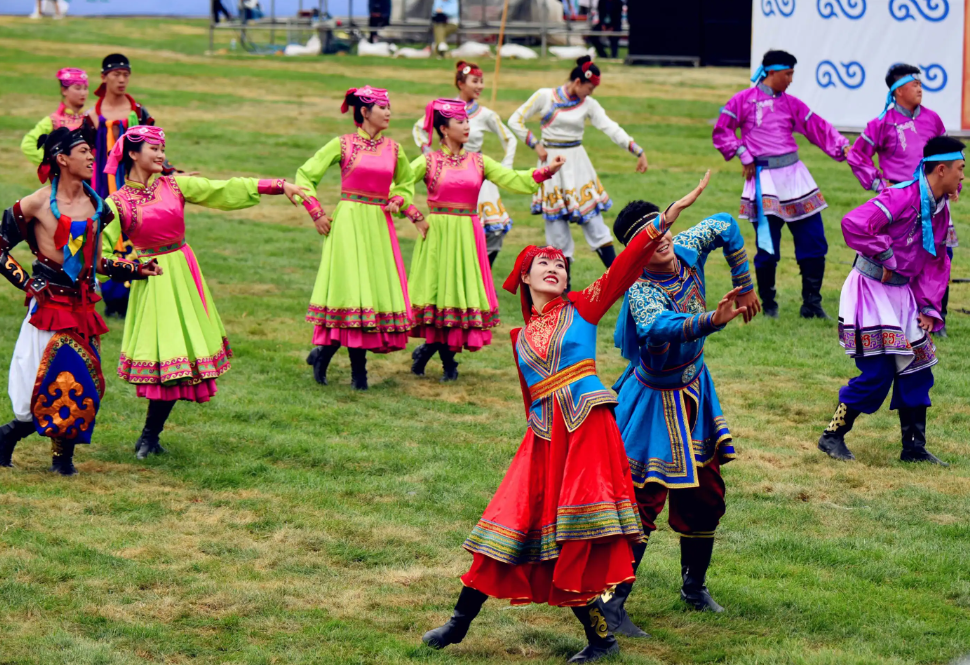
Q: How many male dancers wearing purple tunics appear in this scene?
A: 3